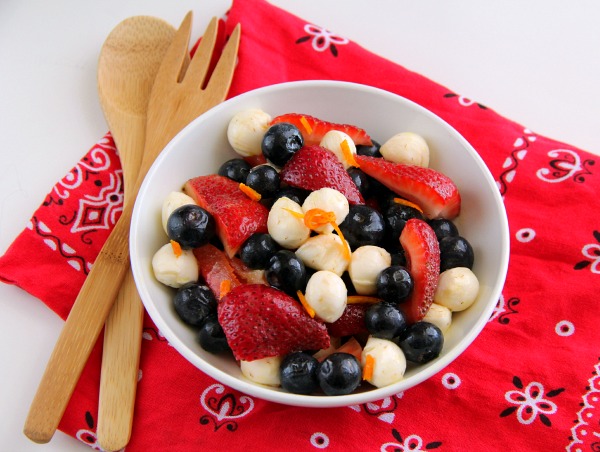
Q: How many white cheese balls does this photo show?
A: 14